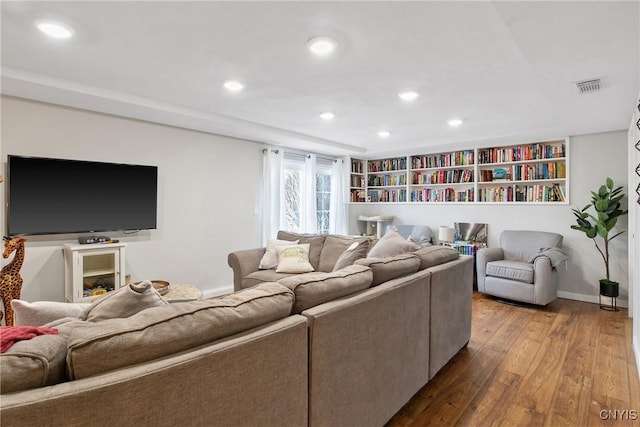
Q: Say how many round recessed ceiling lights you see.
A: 7